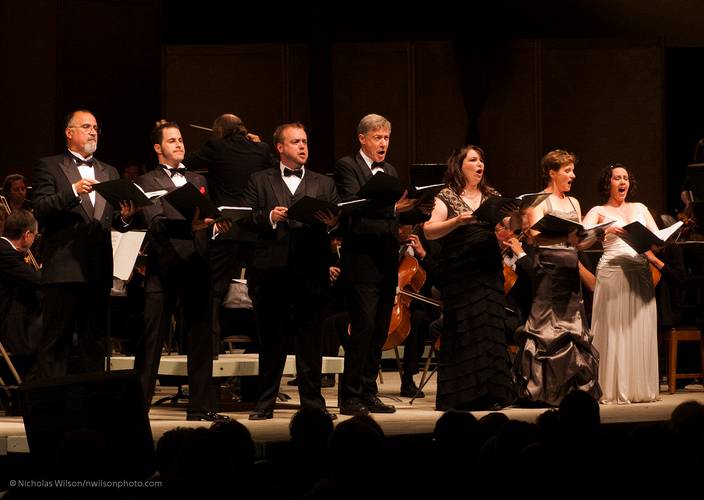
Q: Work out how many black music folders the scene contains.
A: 7